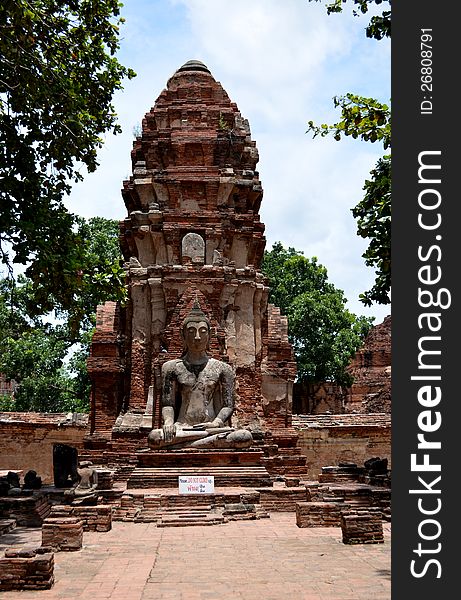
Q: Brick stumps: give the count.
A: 5